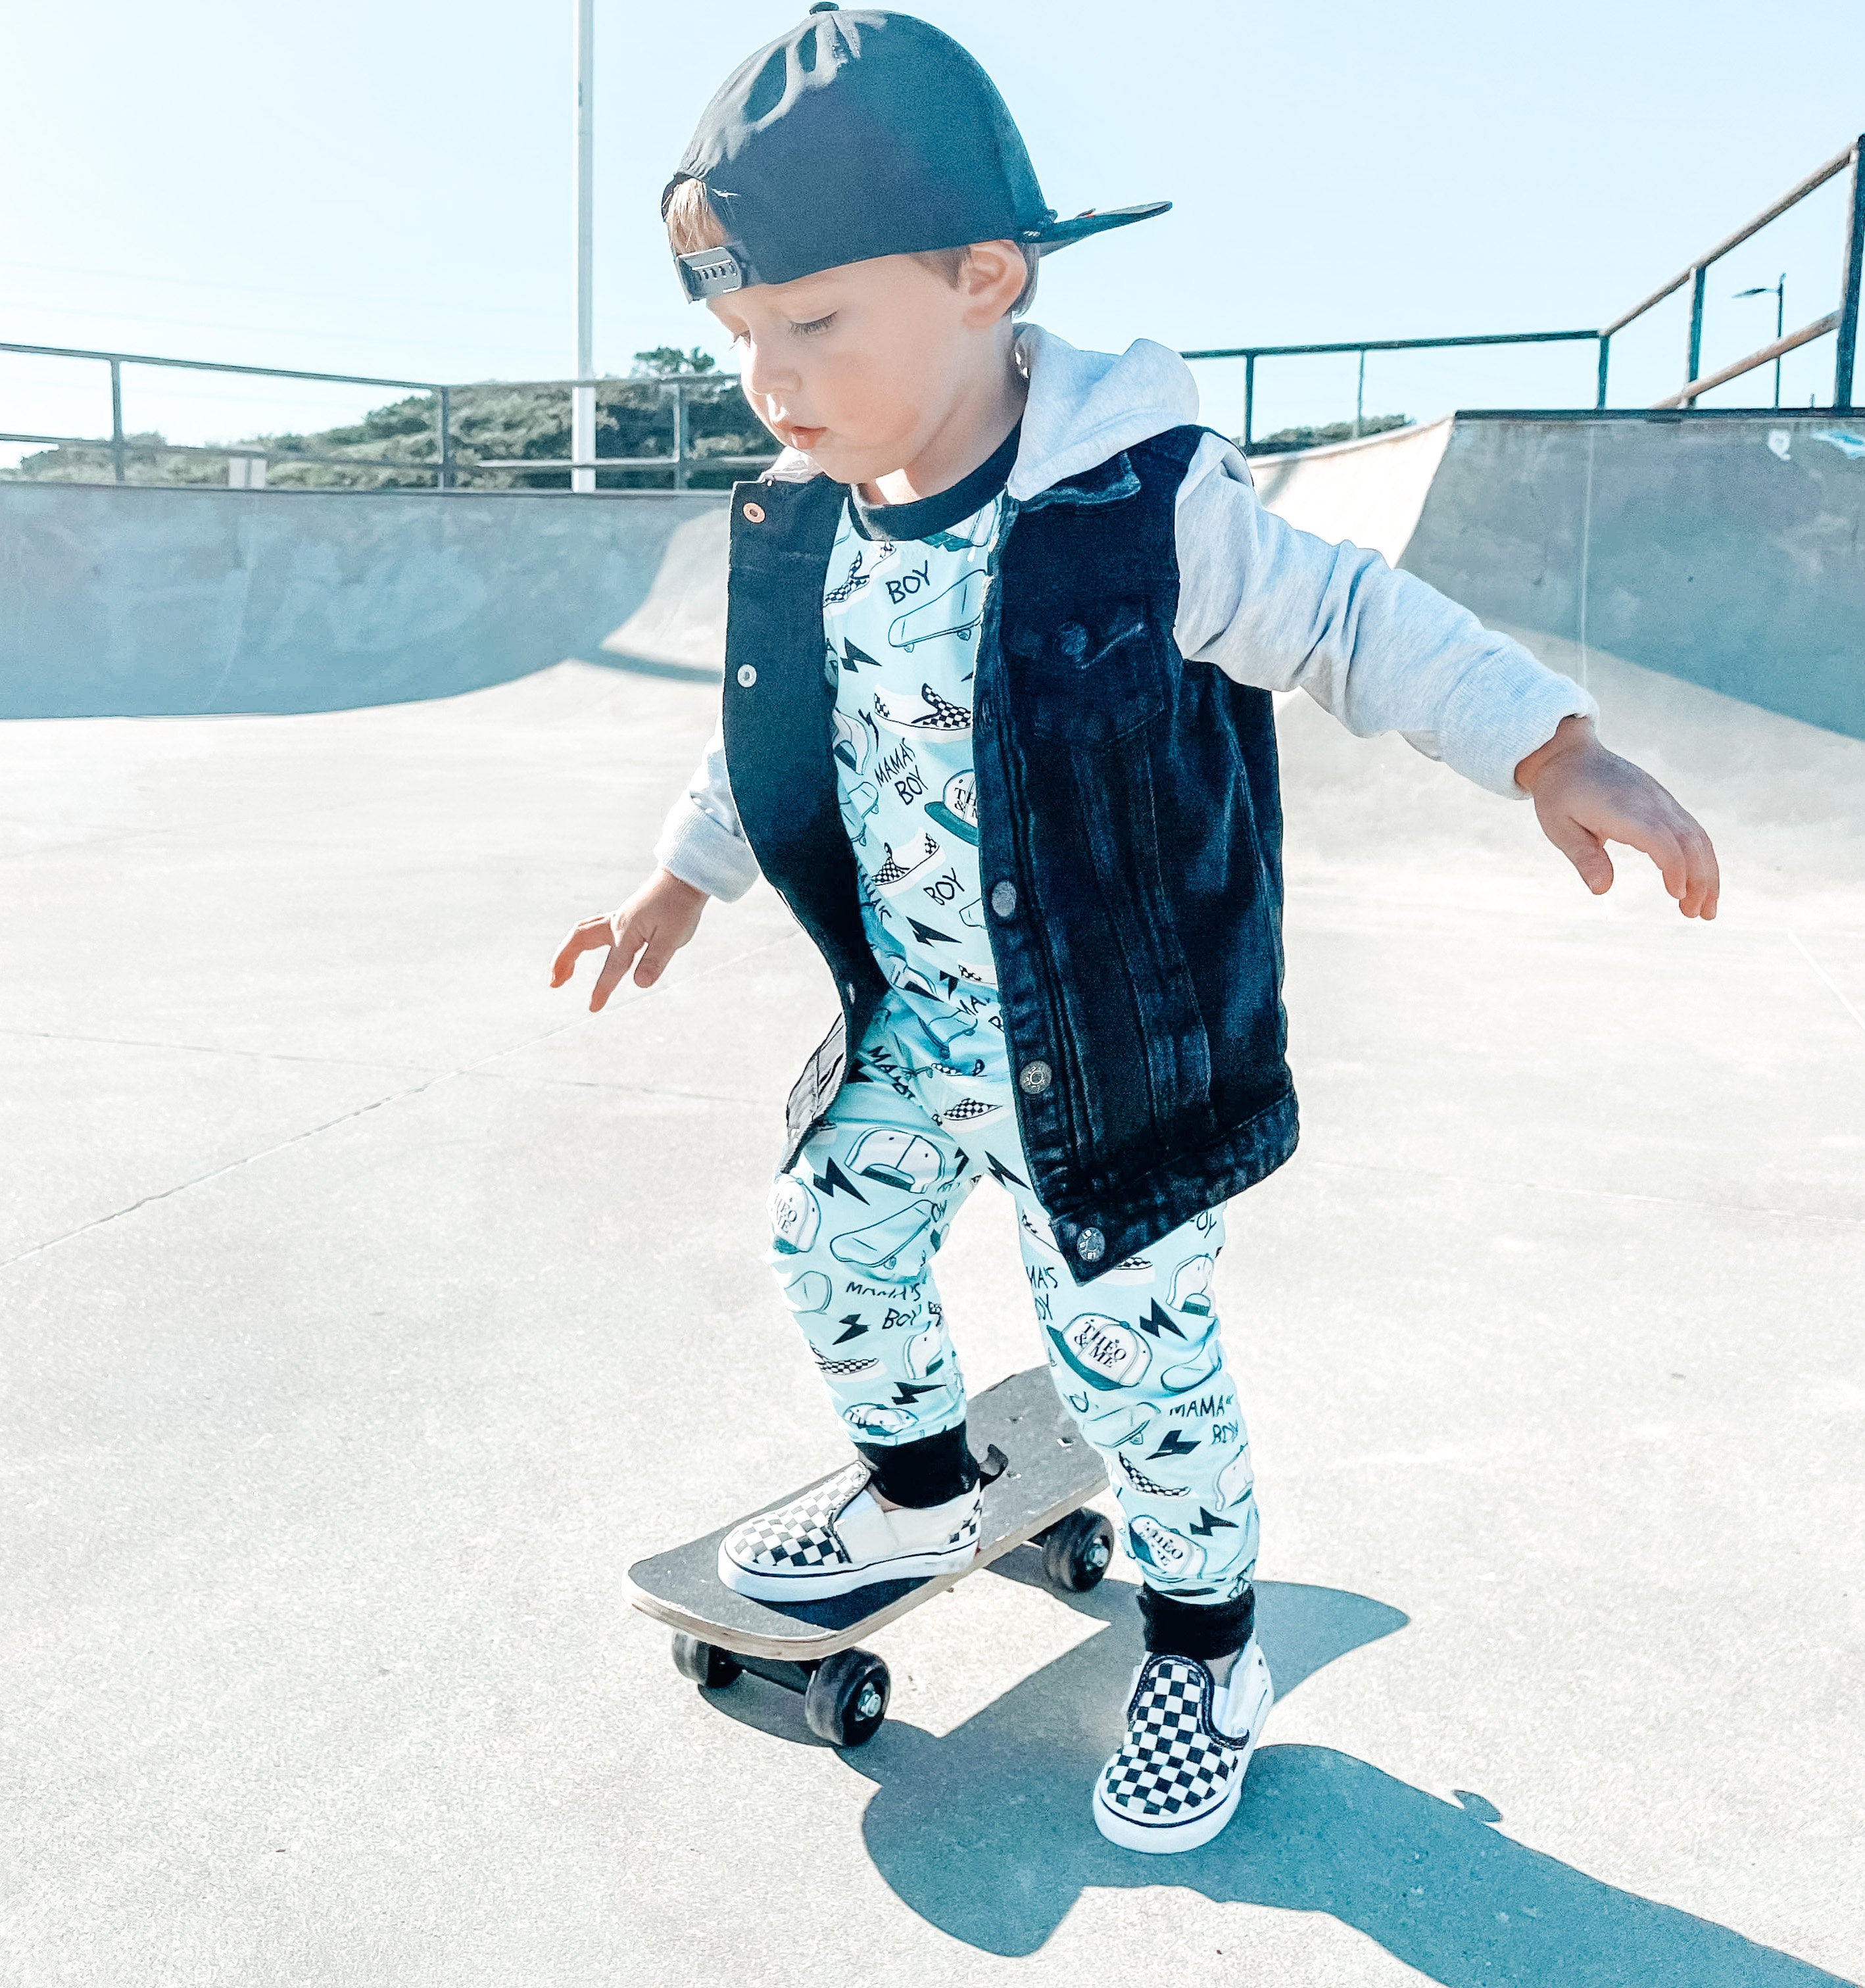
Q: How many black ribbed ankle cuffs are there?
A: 2